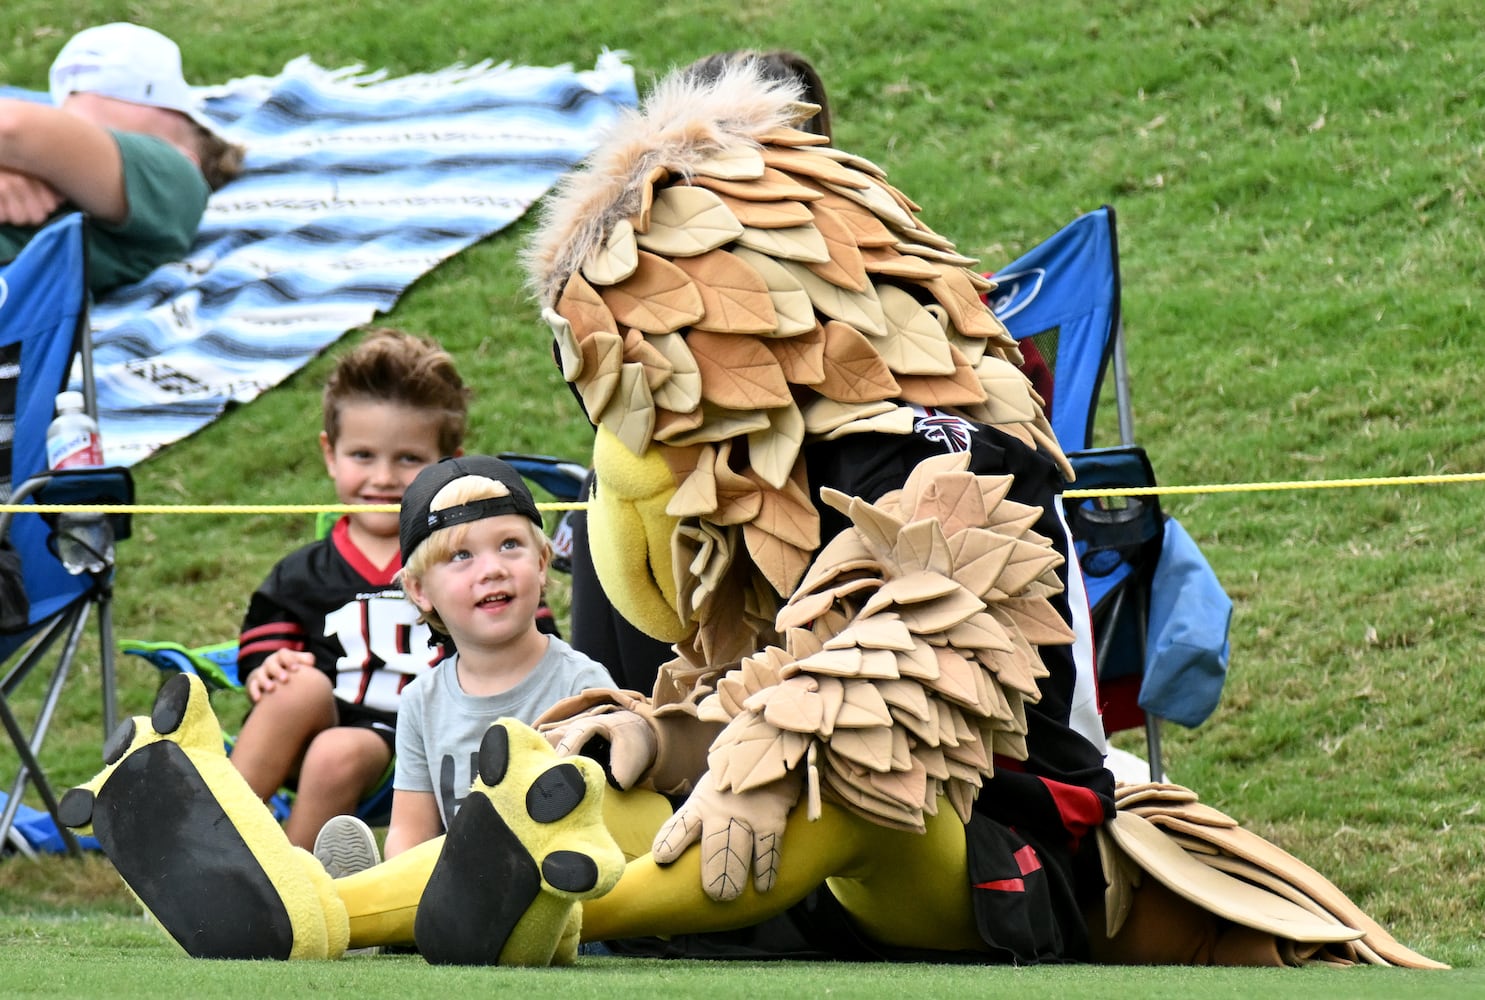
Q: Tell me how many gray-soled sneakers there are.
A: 1